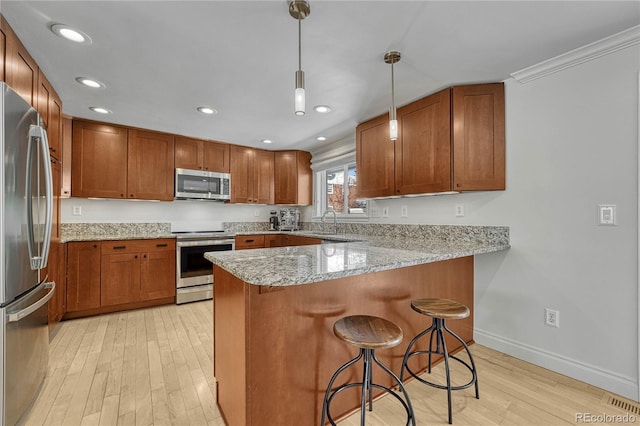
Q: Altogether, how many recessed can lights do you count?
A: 7